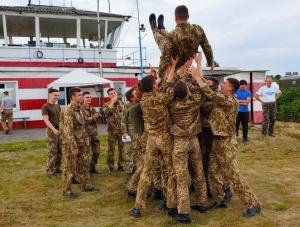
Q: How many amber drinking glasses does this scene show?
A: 0